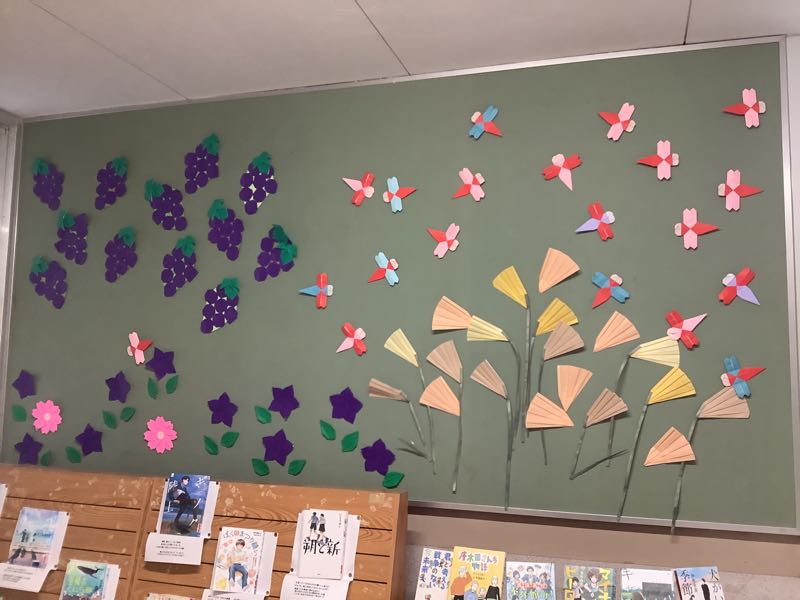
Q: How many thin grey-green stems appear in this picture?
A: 12